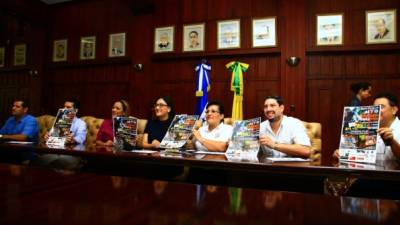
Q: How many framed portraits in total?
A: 11